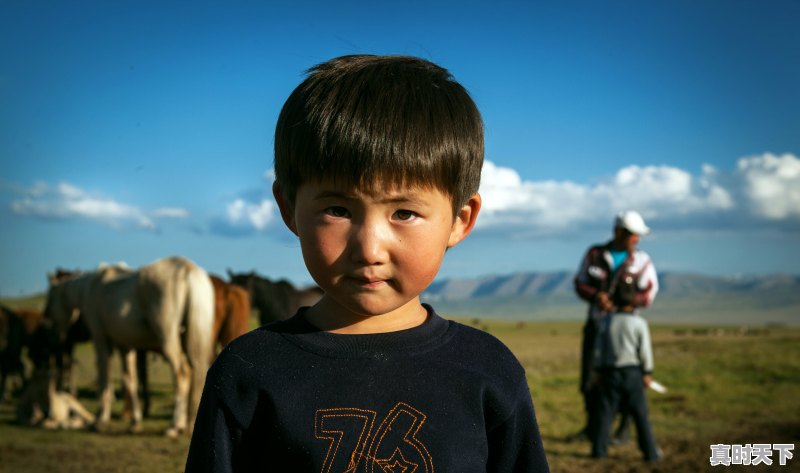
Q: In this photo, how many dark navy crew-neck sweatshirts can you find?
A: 1